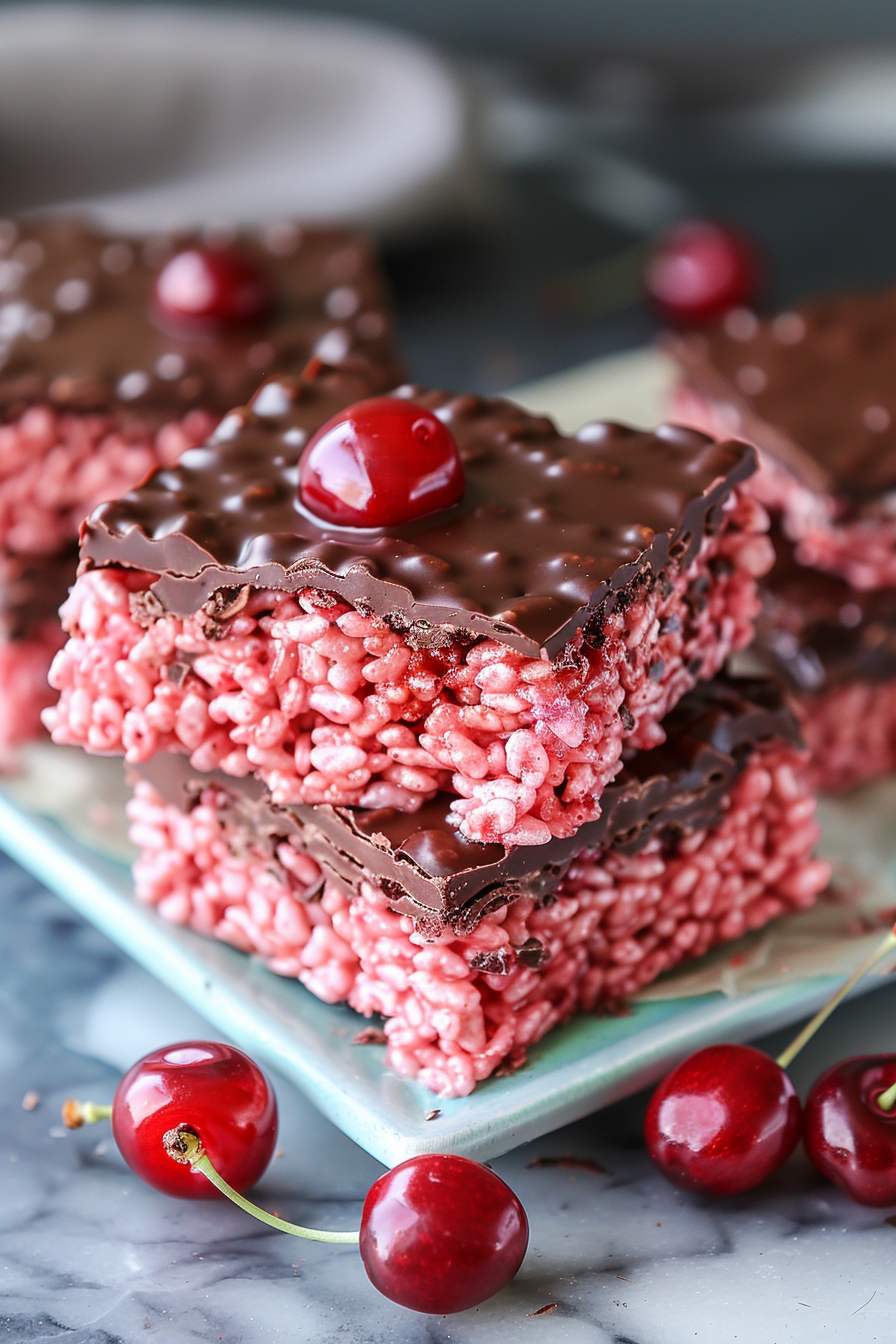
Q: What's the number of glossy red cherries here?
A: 7